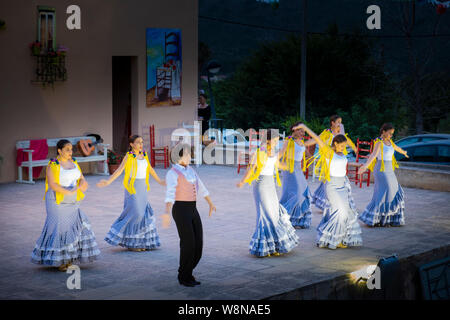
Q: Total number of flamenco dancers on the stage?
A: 8